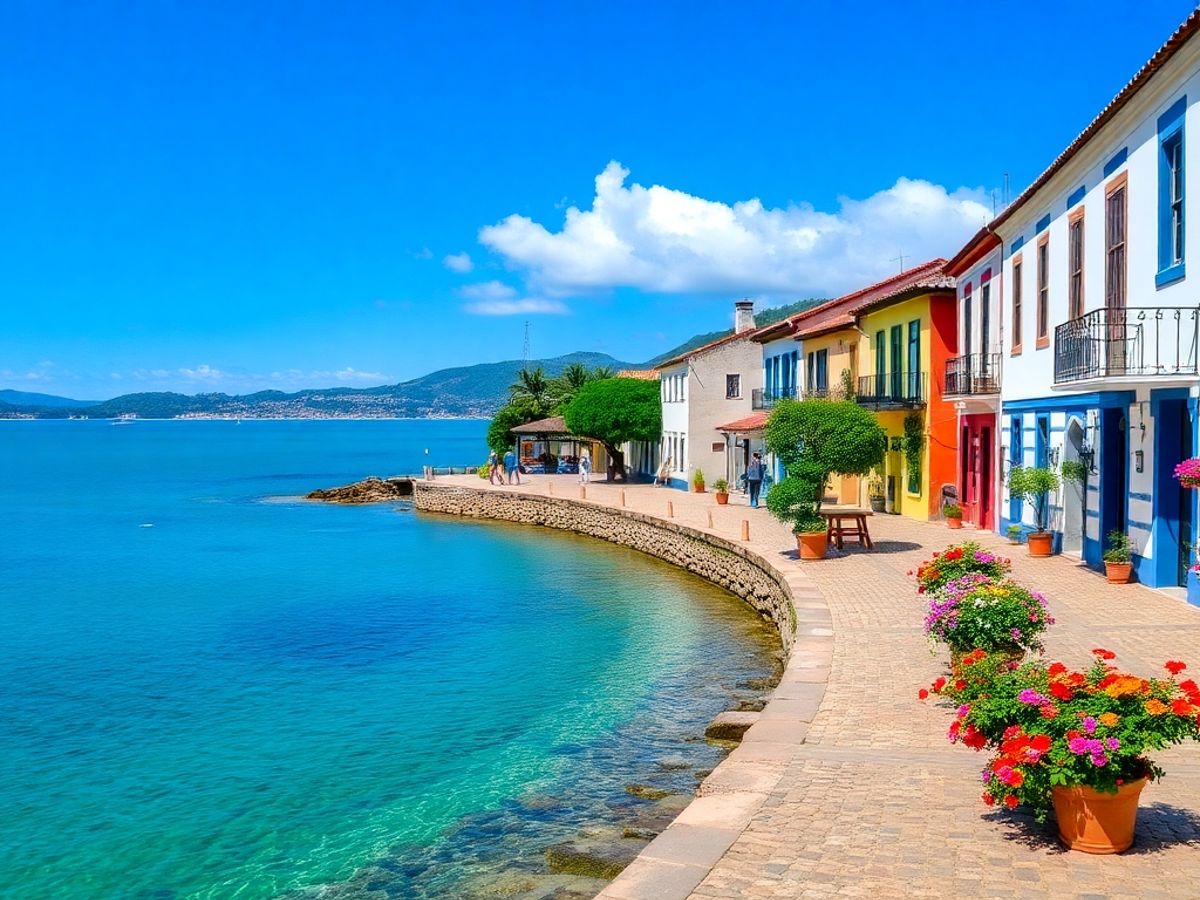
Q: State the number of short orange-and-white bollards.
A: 6